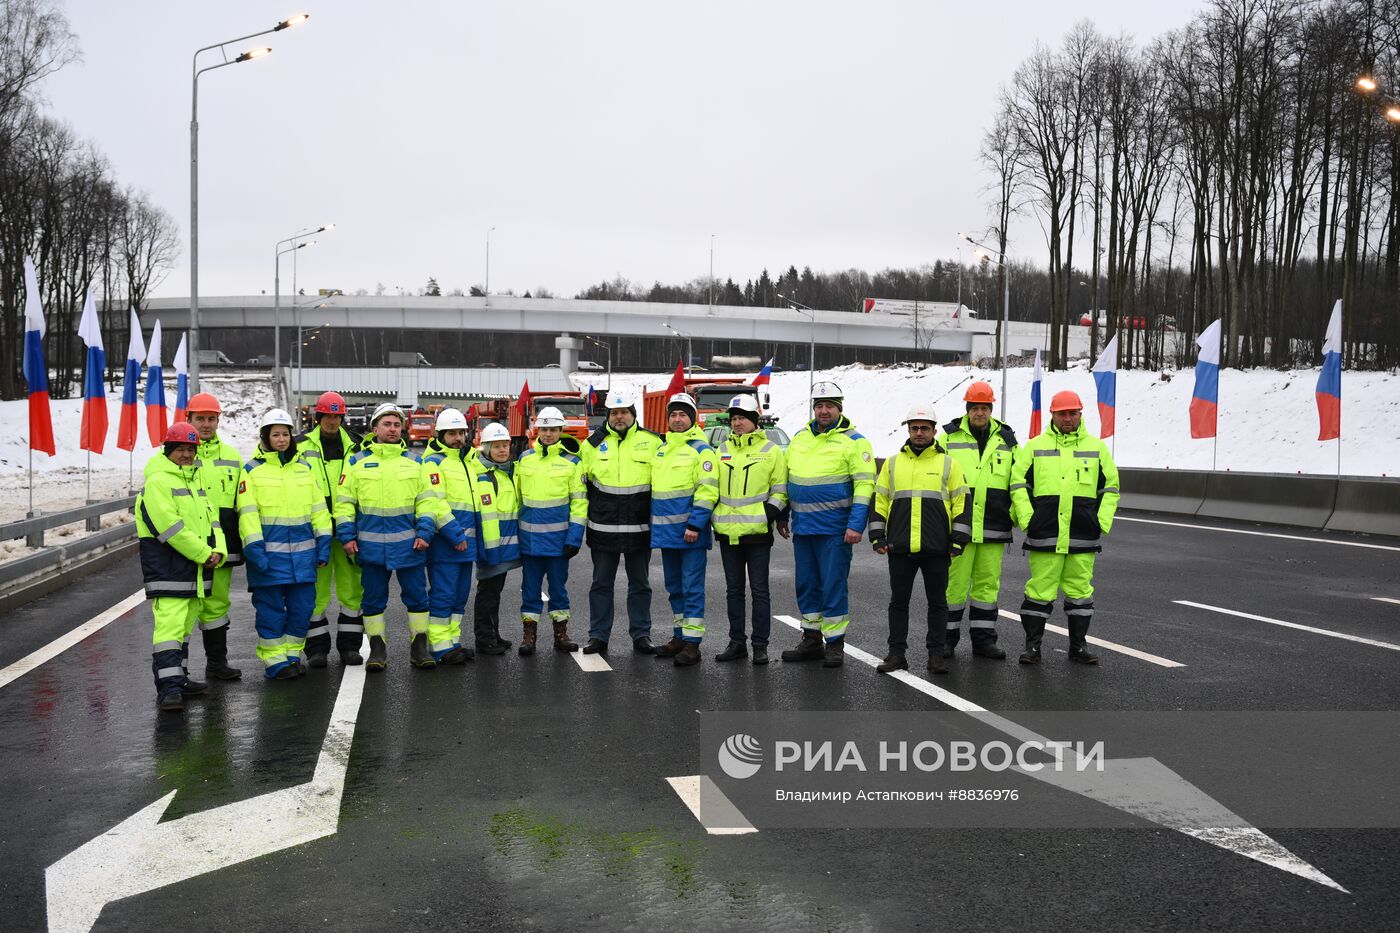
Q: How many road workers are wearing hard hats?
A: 15